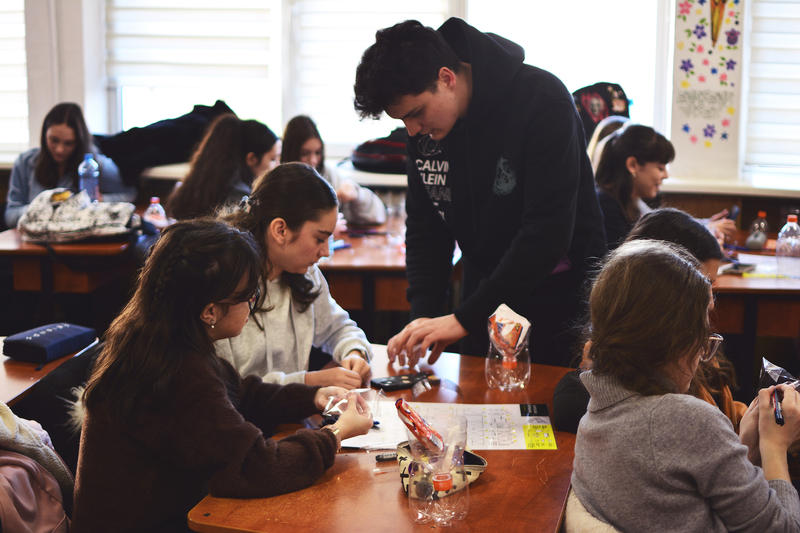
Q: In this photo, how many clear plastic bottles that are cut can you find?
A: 2